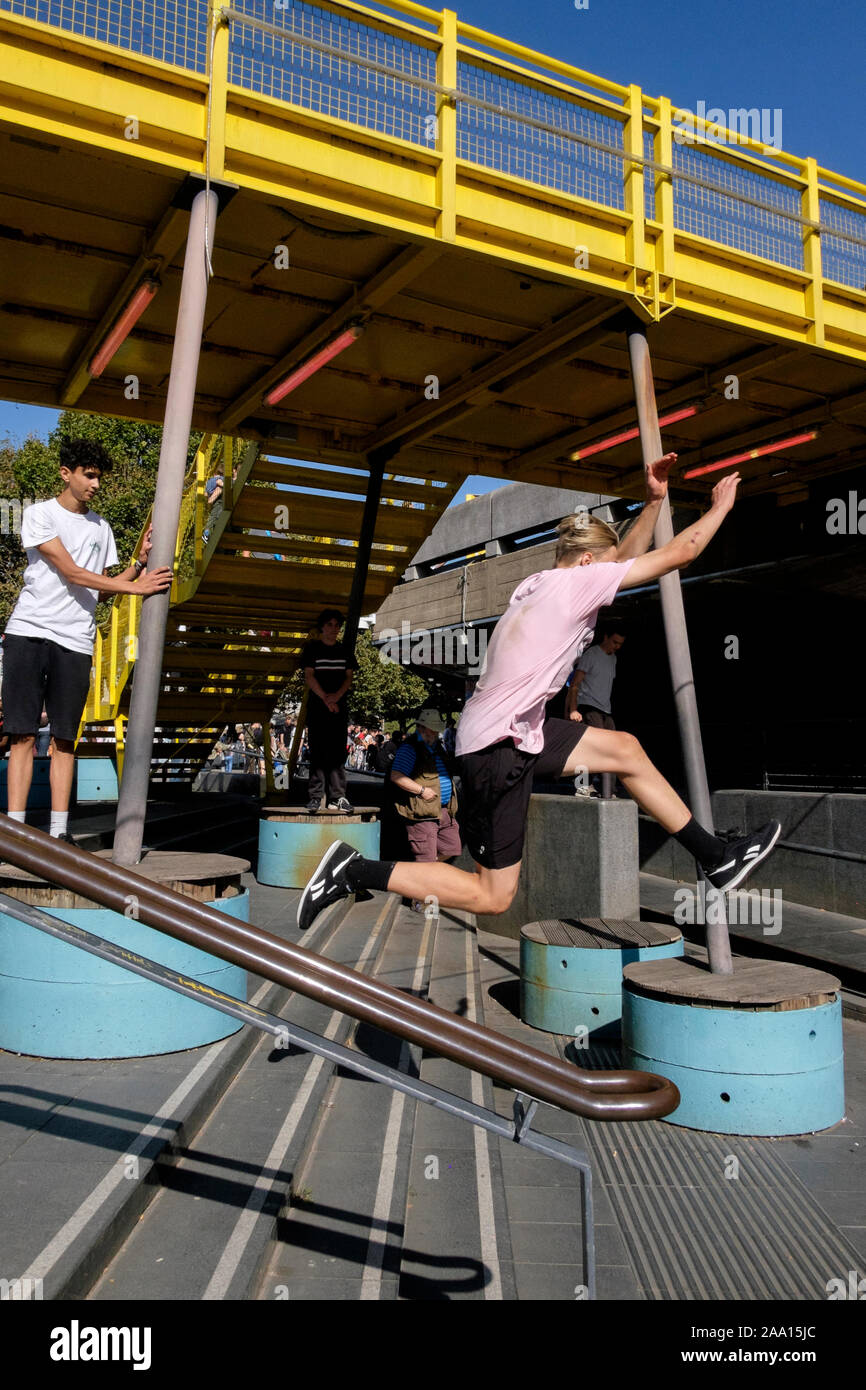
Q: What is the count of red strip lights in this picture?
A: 4